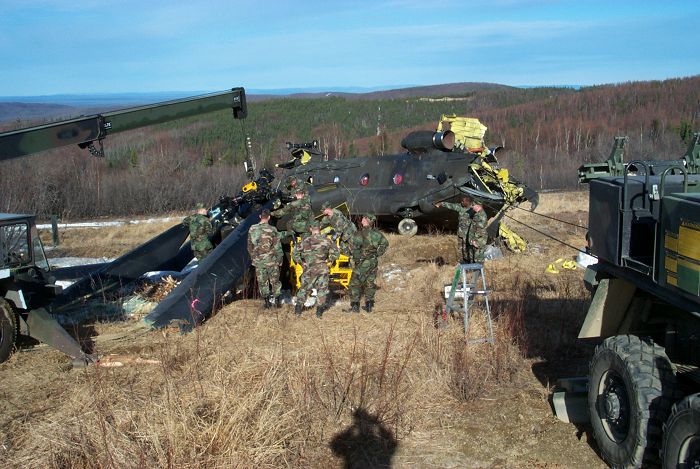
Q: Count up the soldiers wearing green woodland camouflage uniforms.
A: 9